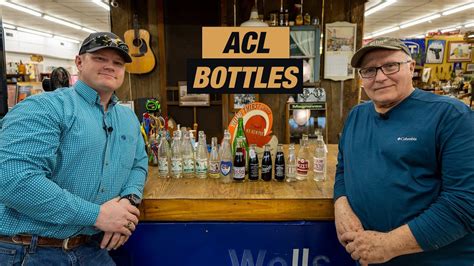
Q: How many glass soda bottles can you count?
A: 14